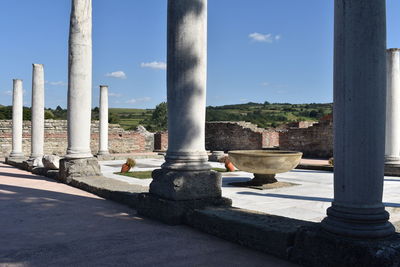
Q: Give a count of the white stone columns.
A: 7